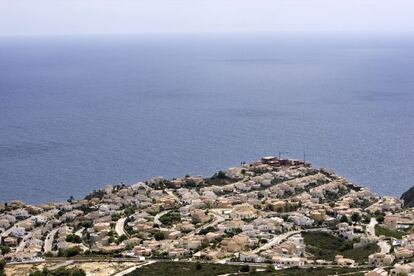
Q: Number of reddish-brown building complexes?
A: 1